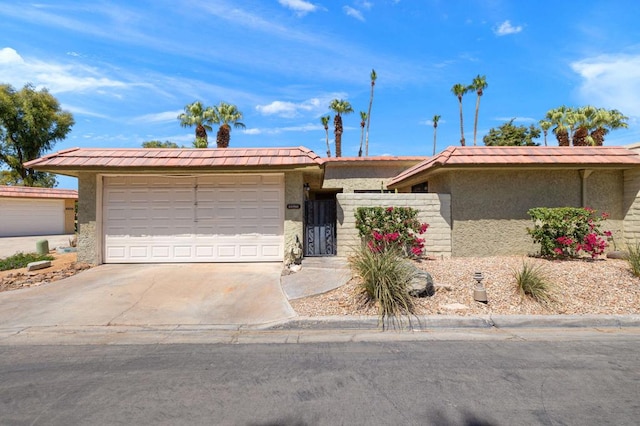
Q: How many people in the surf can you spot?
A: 0